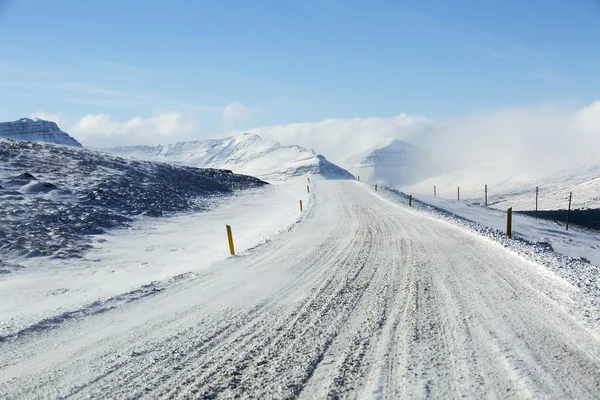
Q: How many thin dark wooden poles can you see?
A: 5